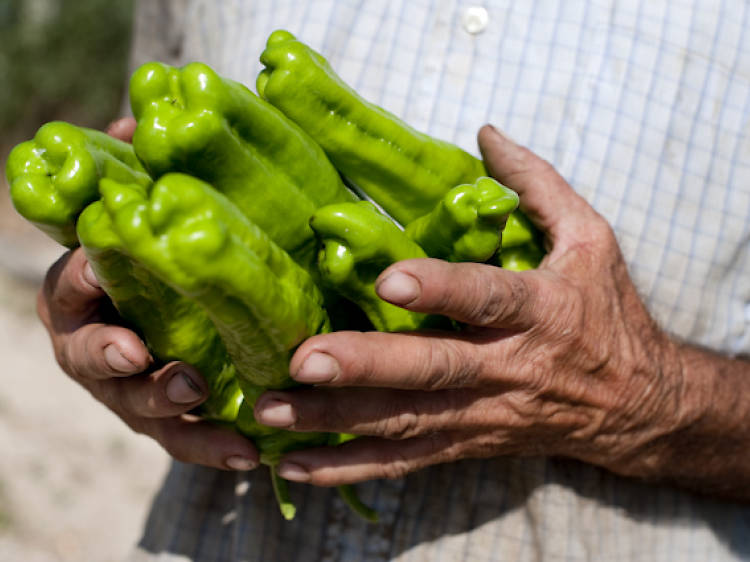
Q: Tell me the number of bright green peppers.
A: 7